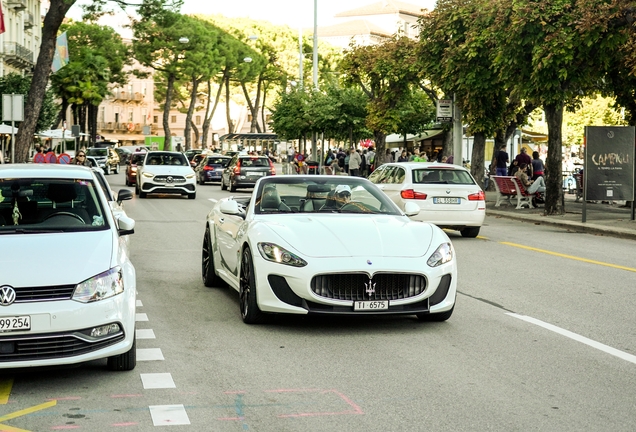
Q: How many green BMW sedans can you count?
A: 0